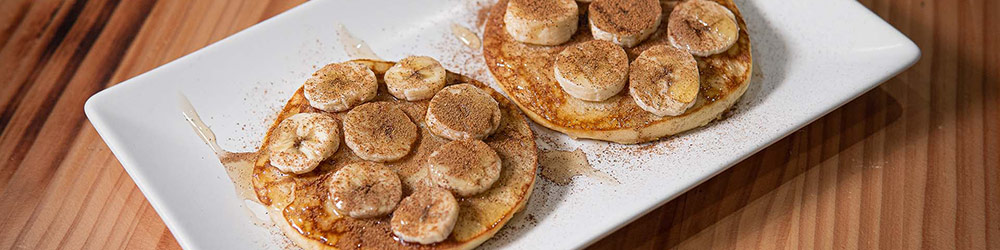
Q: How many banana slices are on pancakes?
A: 13